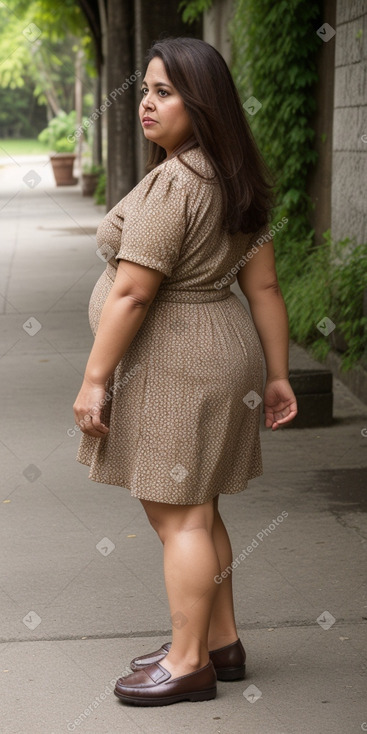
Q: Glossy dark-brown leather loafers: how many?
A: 2